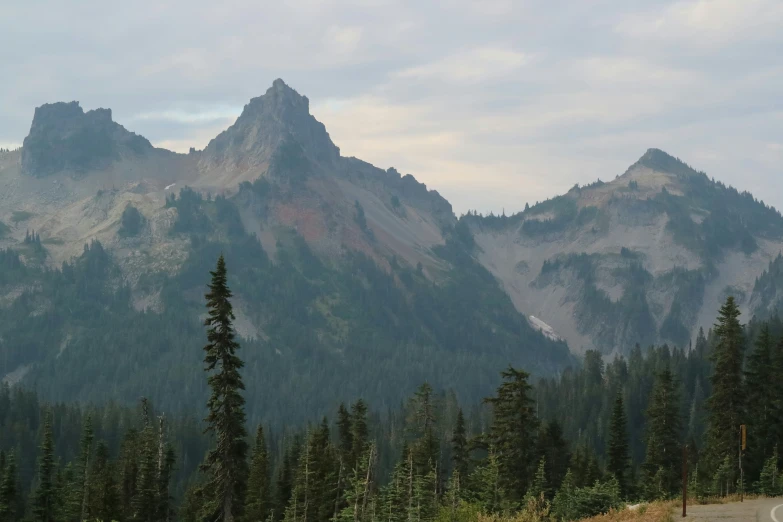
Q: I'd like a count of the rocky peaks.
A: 3